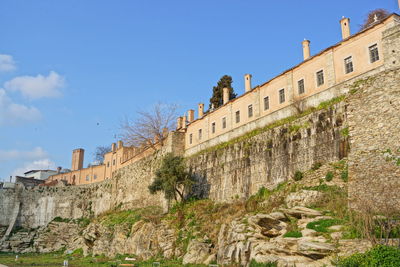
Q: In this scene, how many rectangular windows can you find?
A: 12